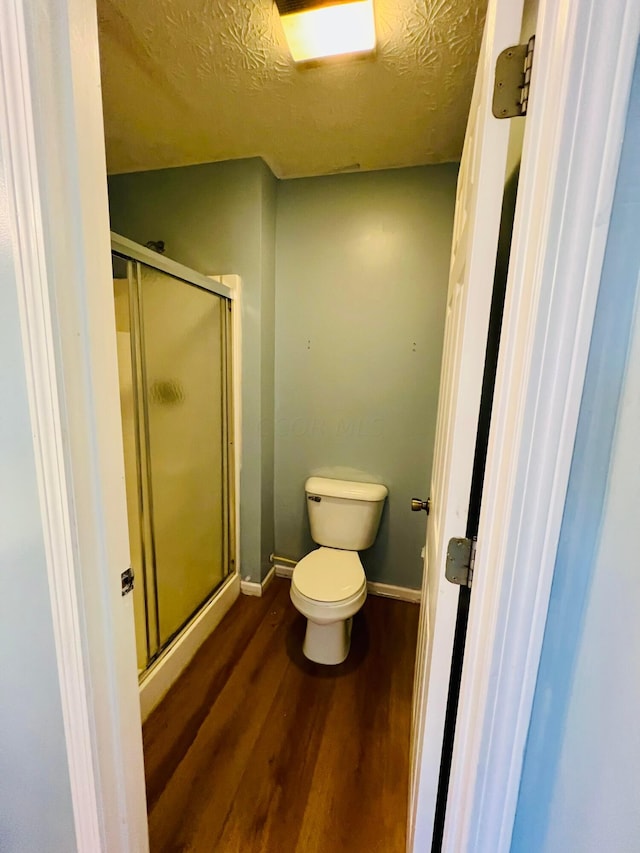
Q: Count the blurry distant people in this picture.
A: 0